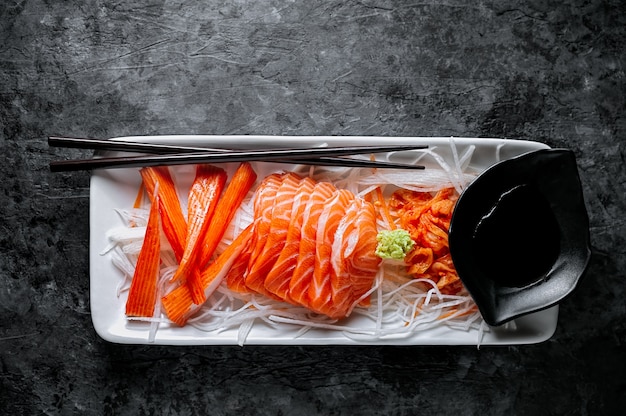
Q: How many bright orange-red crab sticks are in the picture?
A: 5